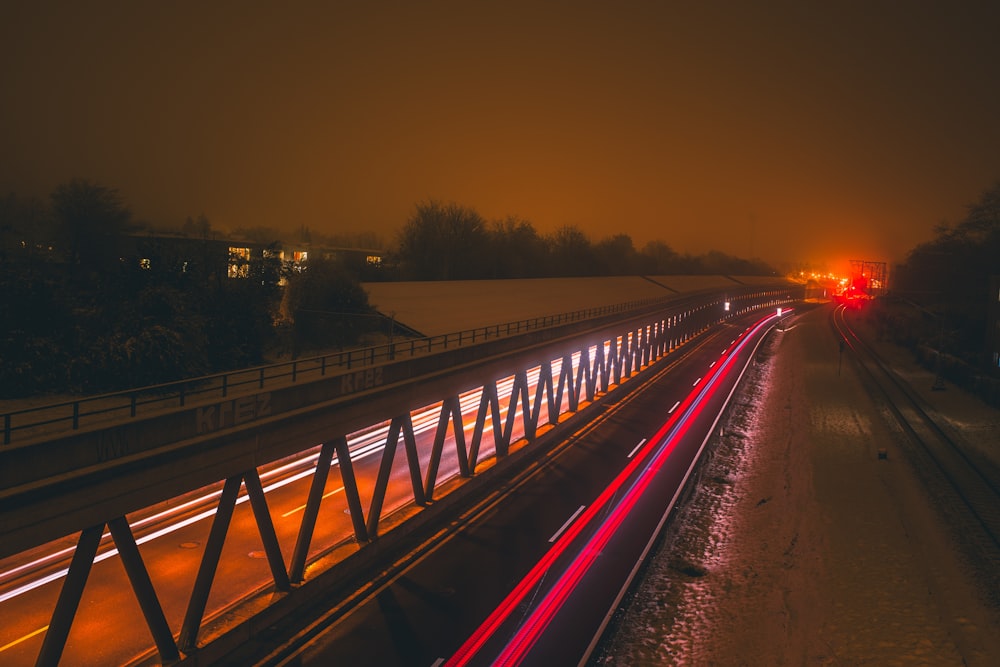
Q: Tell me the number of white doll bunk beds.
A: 0